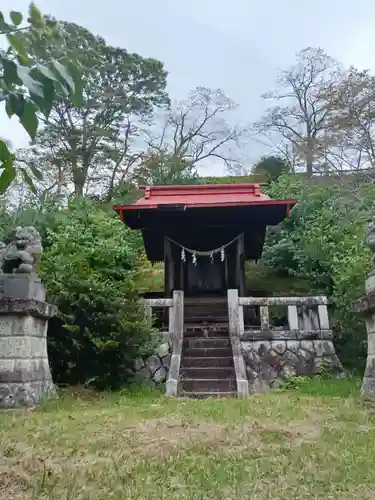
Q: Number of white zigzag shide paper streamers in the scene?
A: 4